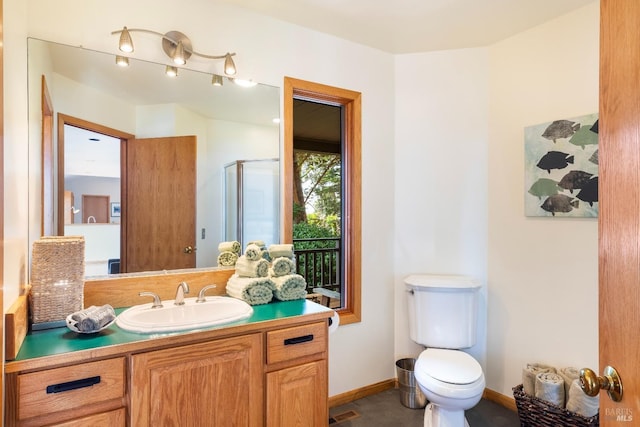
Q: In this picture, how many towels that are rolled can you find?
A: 12